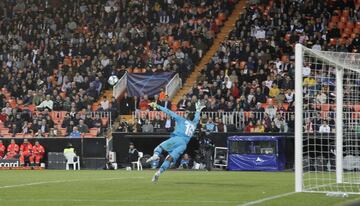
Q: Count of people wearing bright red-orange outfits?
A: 4